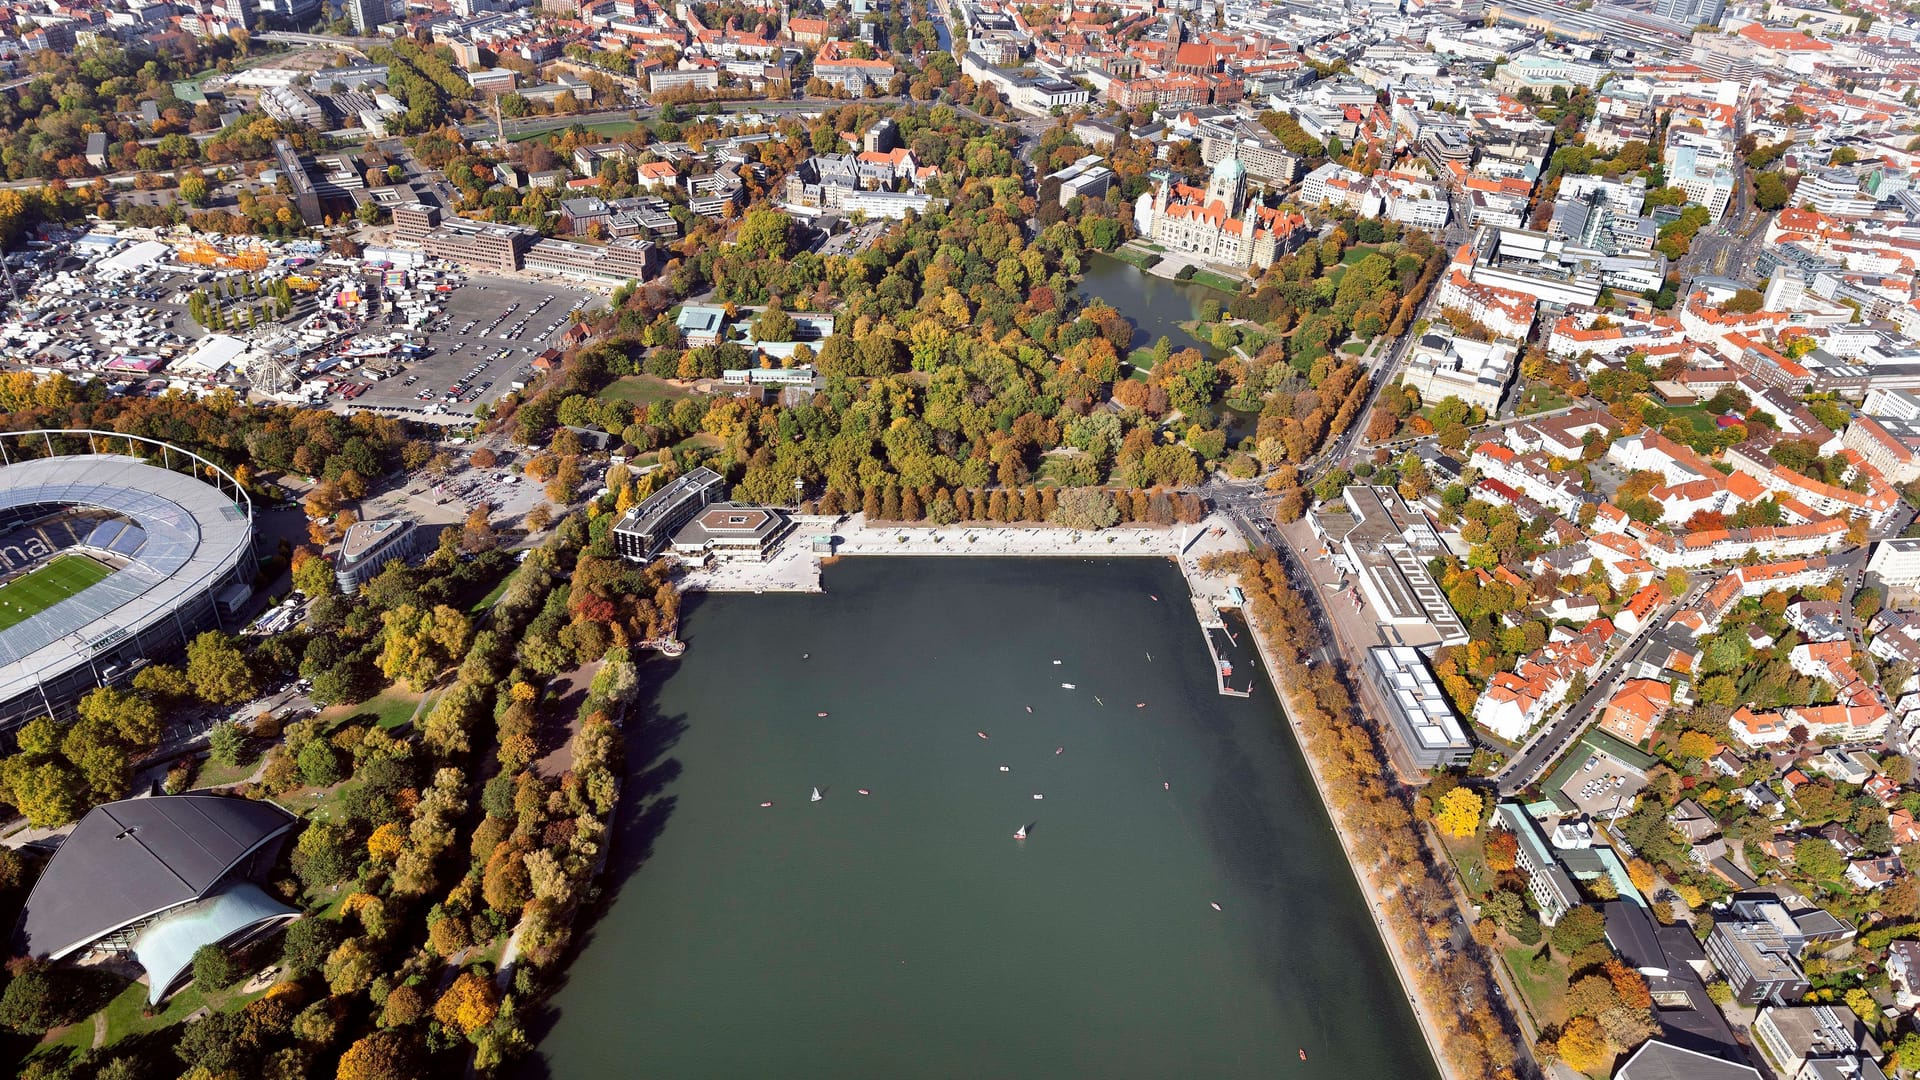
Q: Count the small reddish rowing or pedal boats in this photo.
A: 11